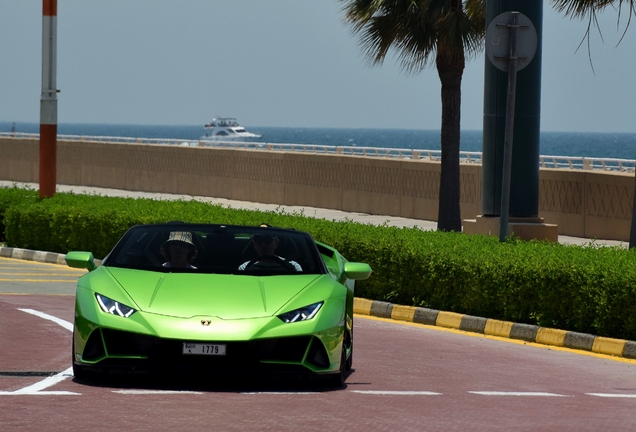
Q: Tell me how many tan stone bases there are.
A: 1